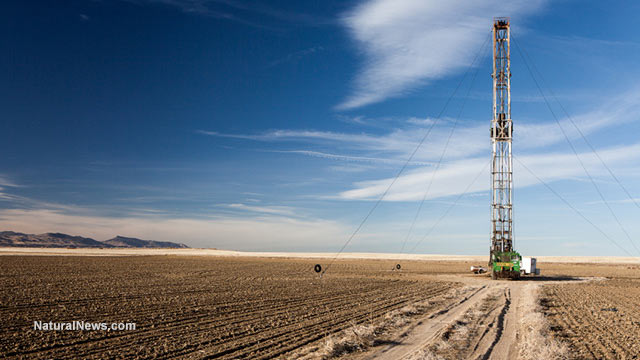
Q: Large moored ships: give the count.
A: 0